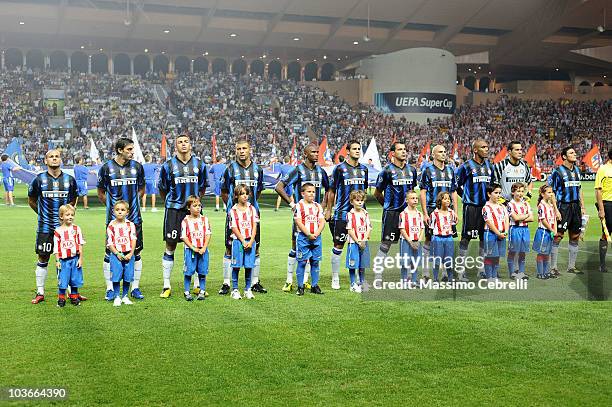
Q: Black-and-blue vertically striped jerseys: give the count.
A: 10